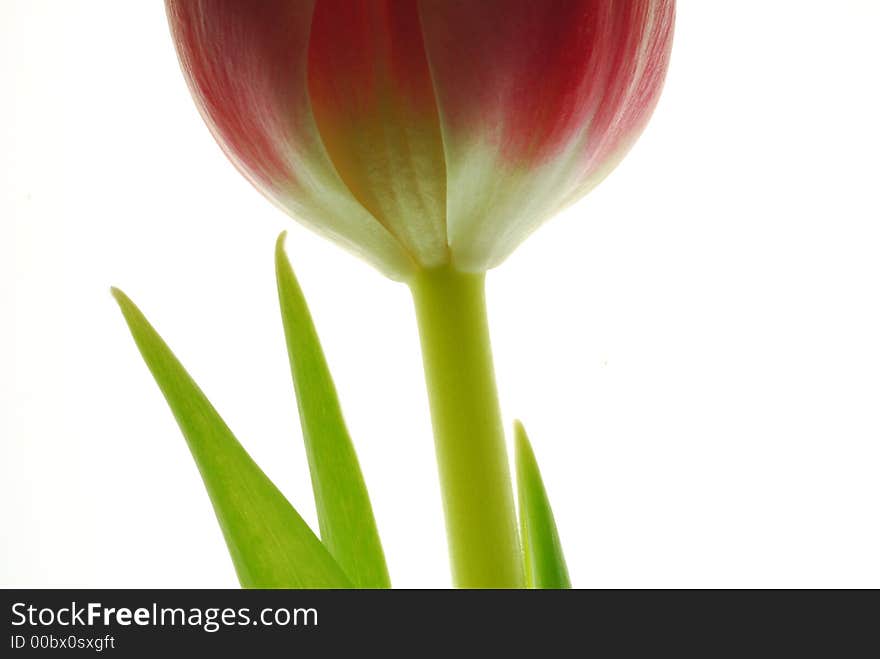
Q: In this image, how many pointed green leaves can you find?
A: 3